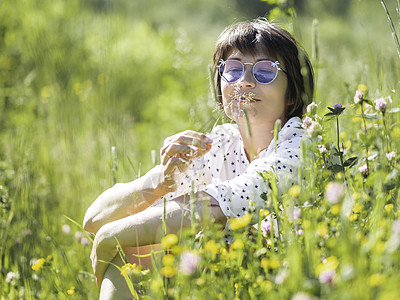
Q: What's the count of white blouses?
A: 1